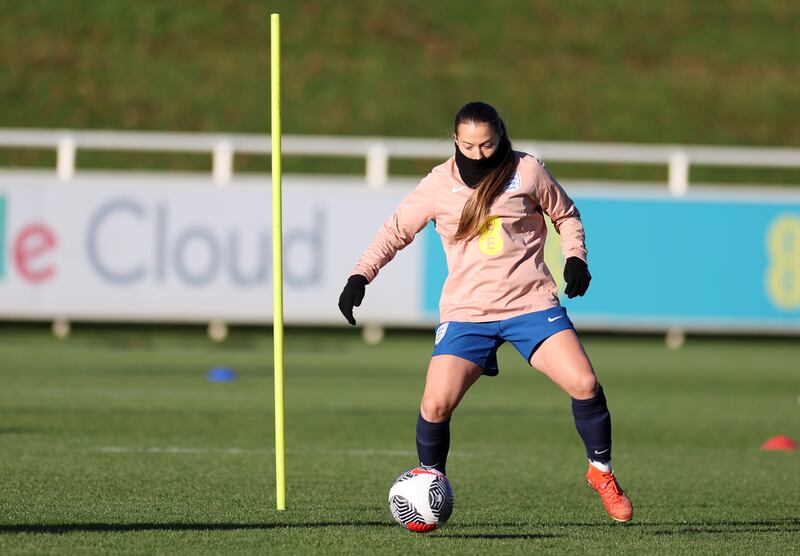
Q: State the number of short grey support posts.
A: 4